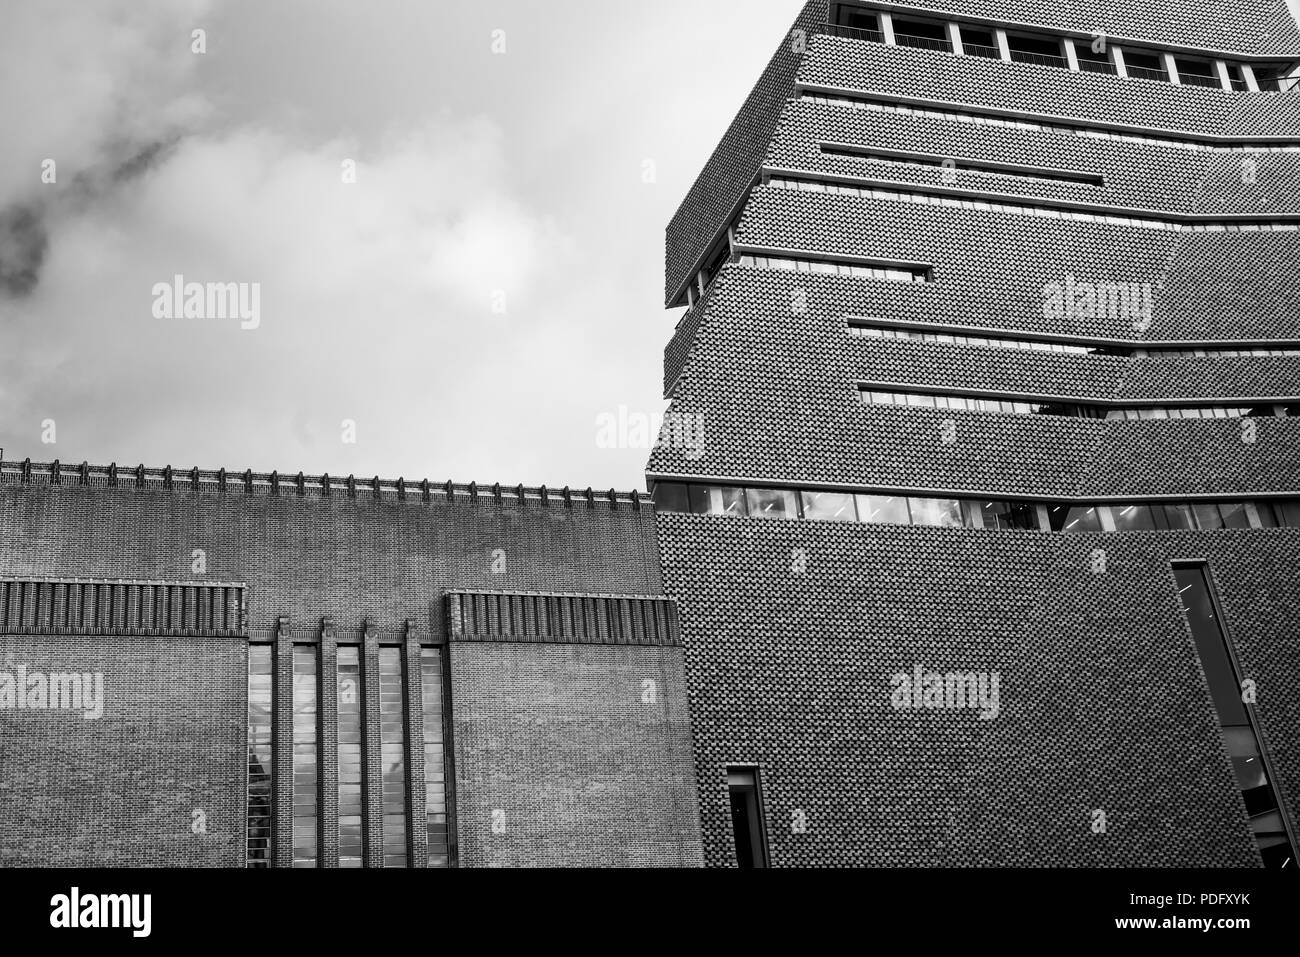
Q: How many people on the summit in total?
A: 0